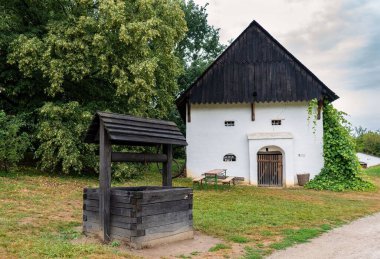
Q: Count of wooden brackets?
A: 3